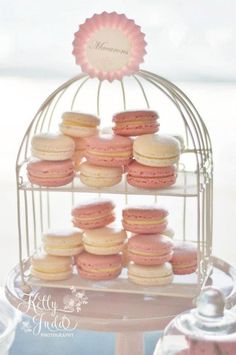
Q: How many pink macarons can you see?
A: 9